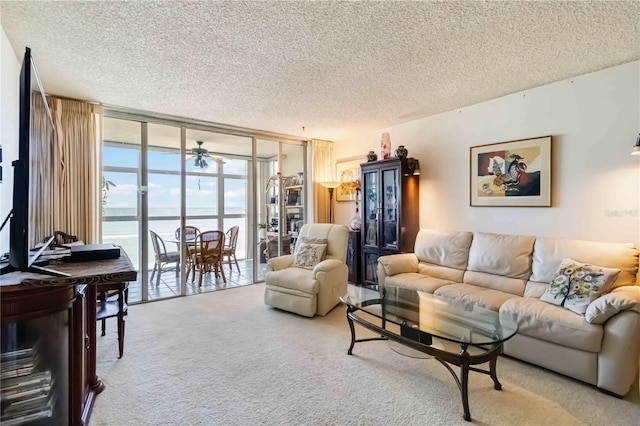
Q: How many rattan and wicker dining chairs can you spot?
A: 4